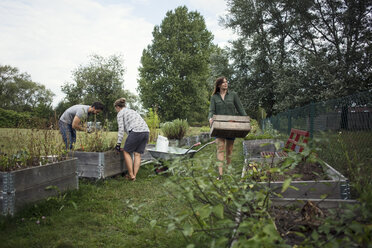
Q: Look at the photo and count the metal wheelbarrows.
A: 1